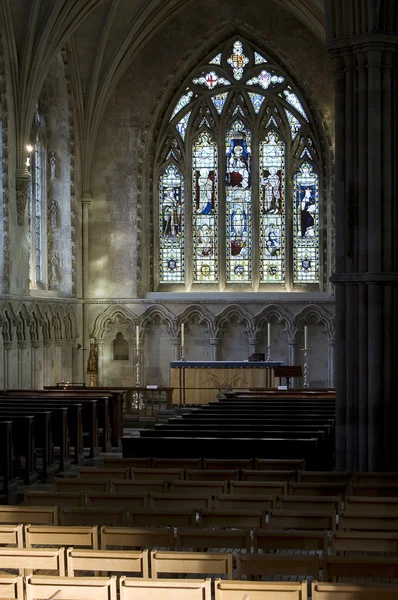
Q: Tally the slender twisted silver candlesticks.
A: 4